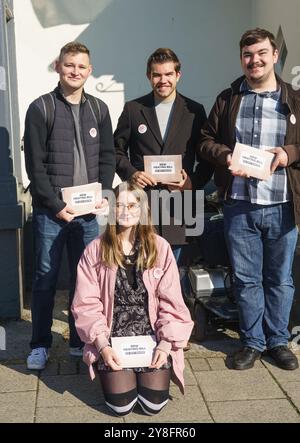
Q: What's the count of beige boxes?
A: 4